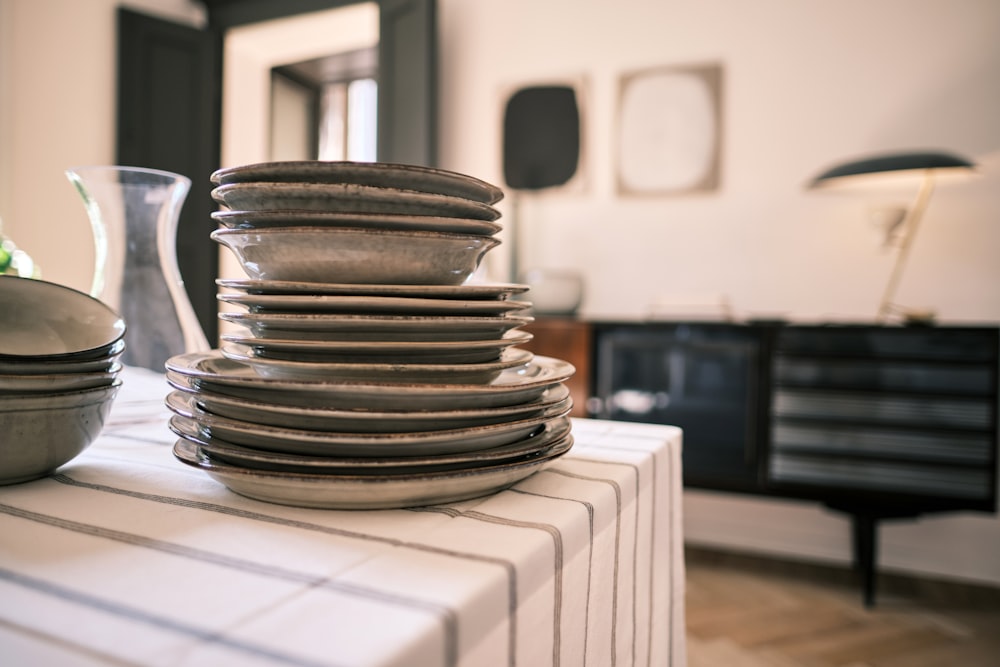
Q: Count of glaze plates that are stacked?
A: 14